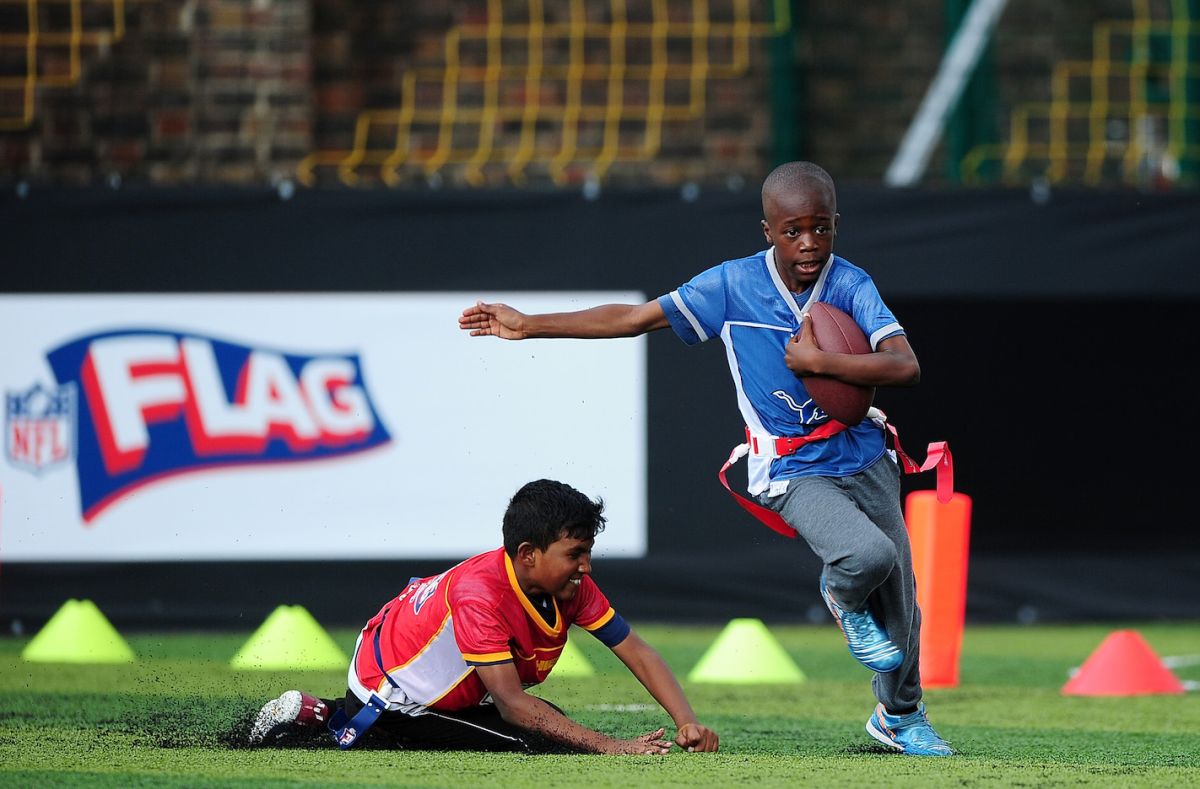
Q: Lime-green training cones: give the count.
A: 4